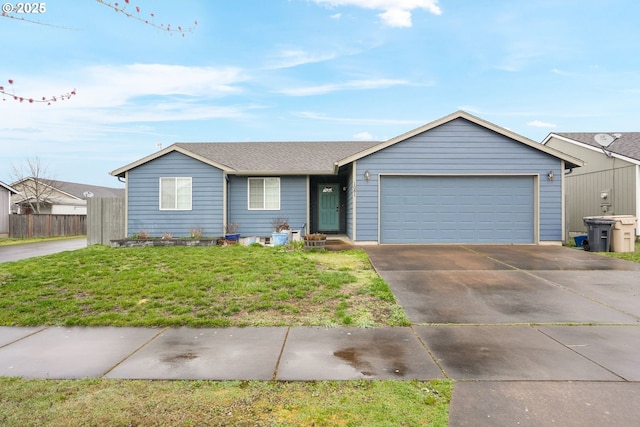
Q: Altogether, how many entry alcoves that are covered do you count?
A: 1